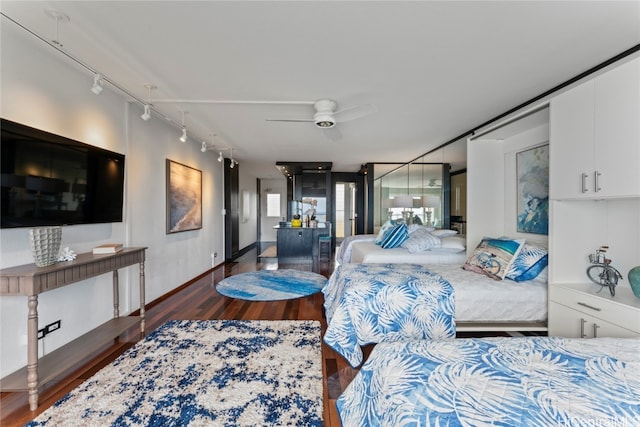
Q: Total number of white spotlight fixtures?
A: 6